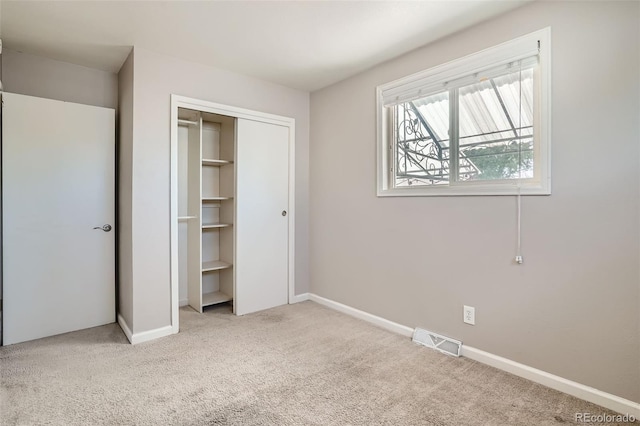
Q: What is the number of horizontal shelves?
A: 5